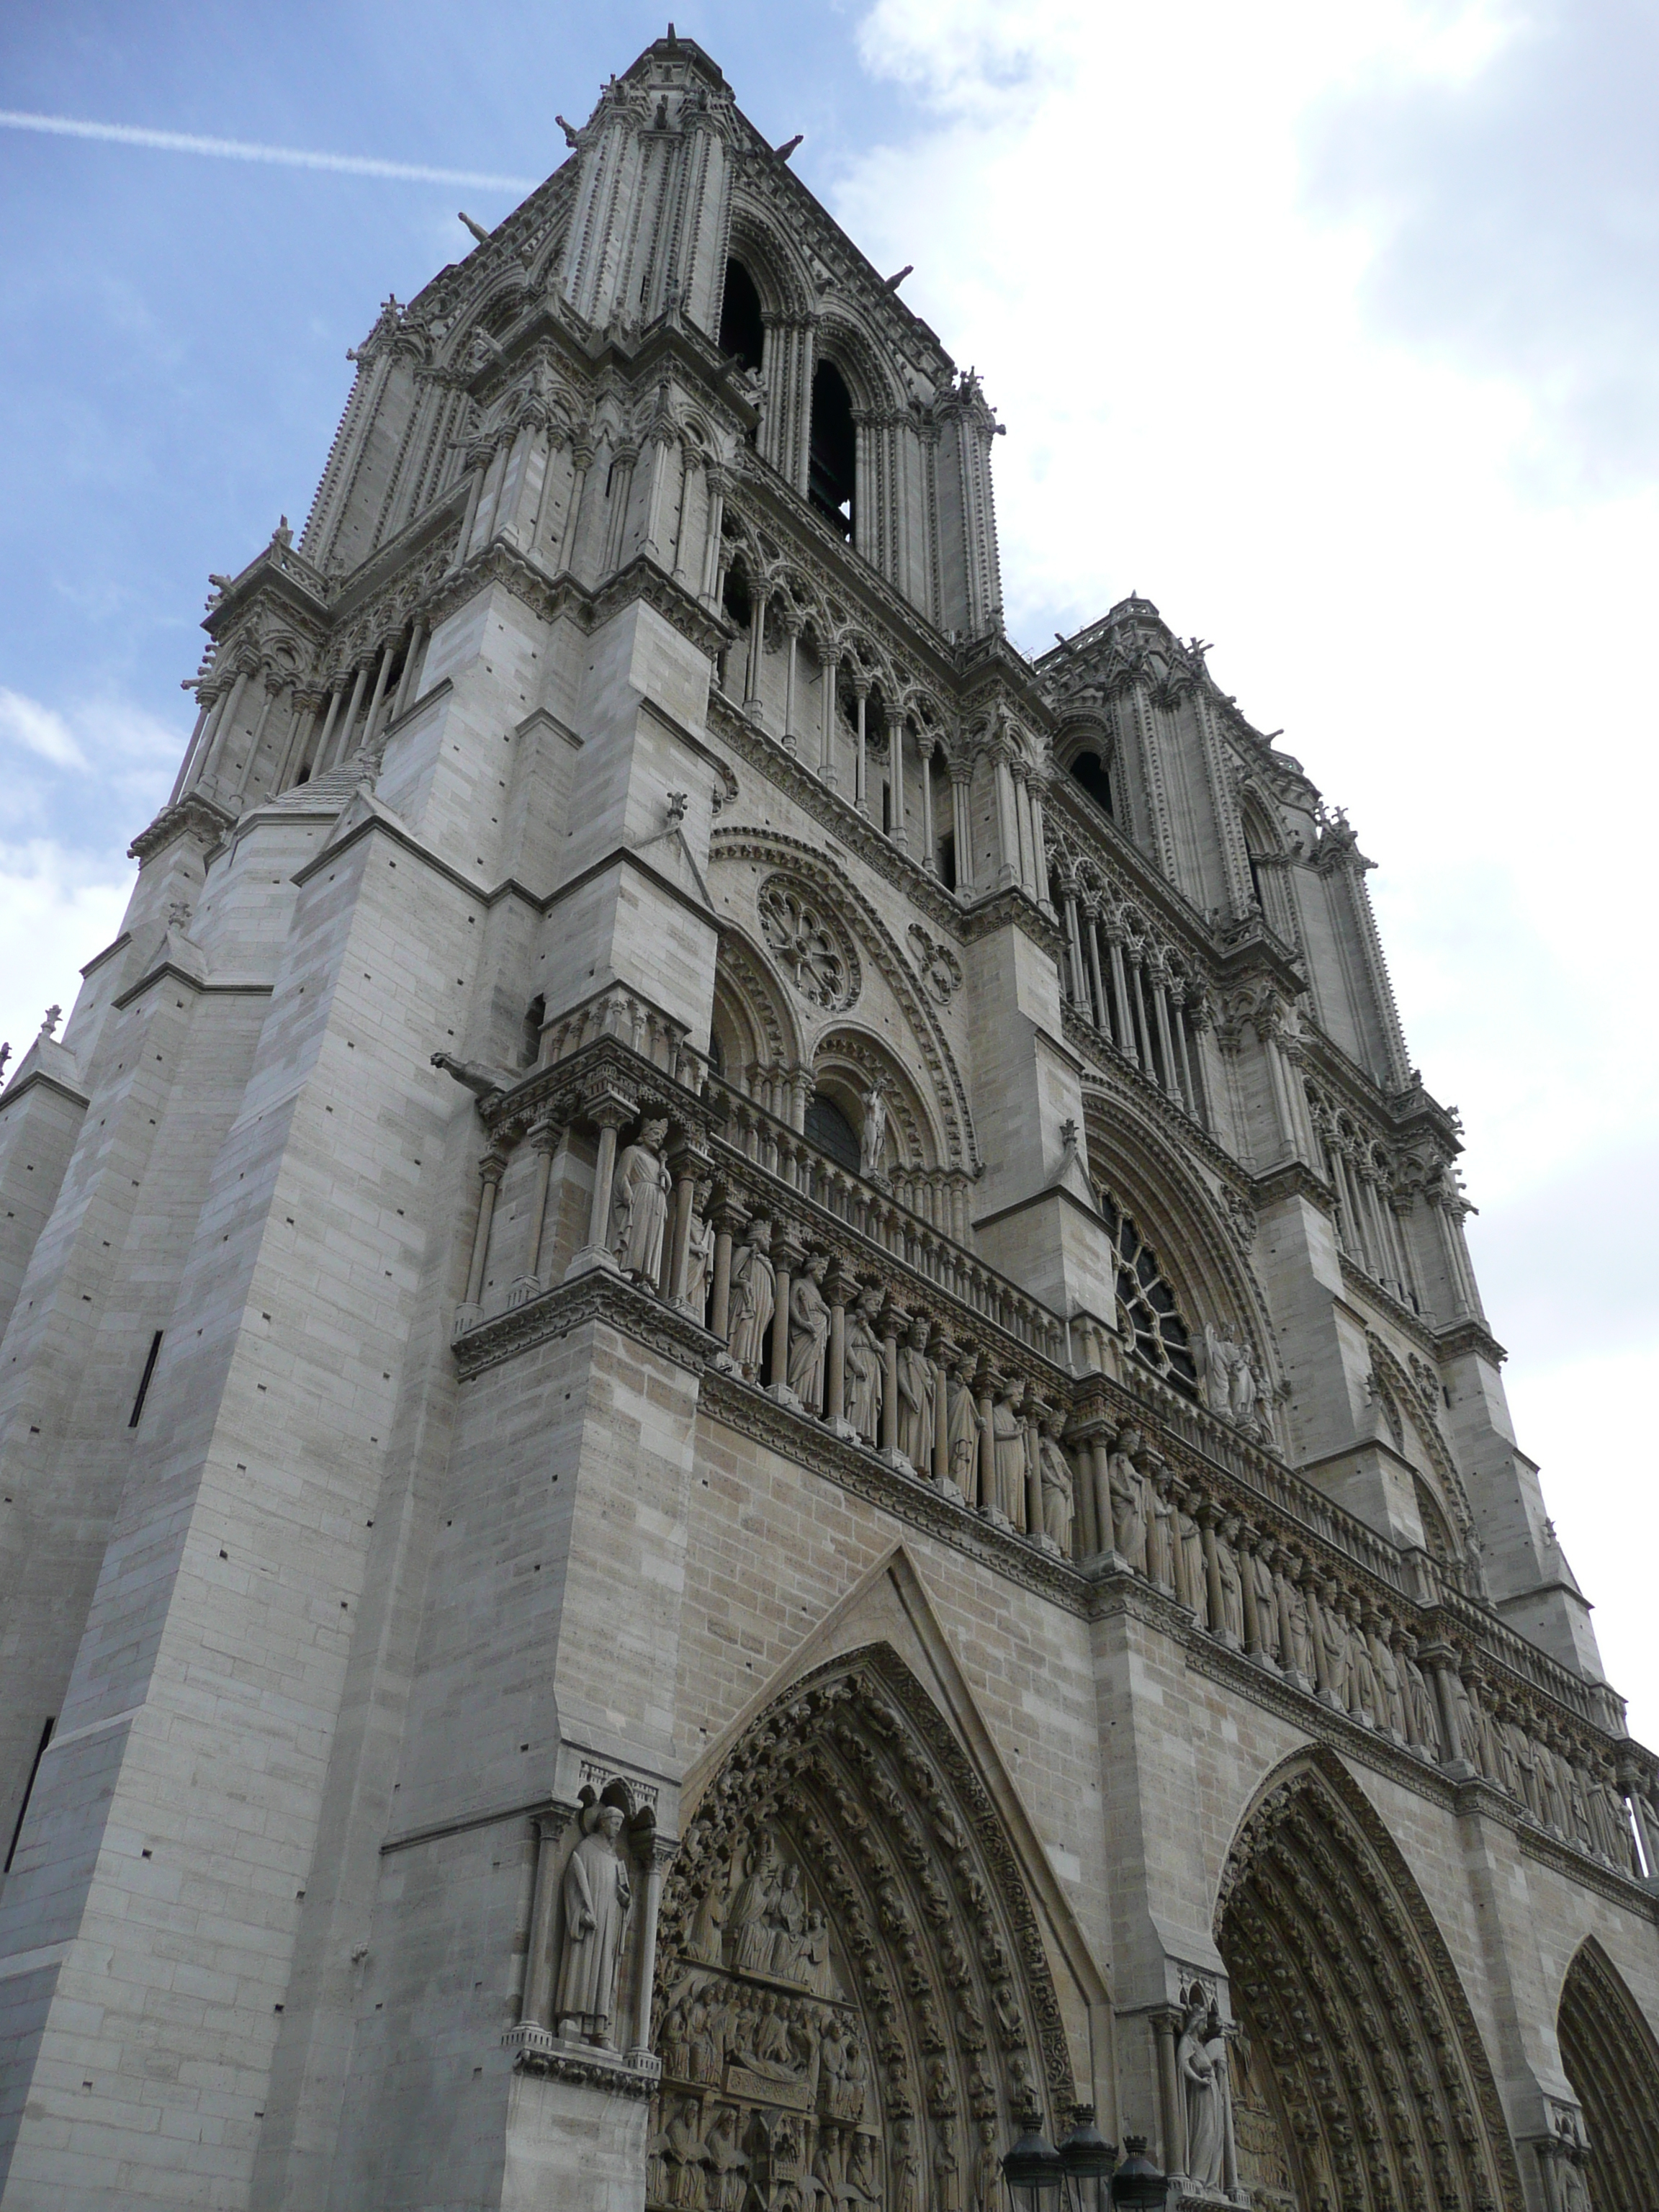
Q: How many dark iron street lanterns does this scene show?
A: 3